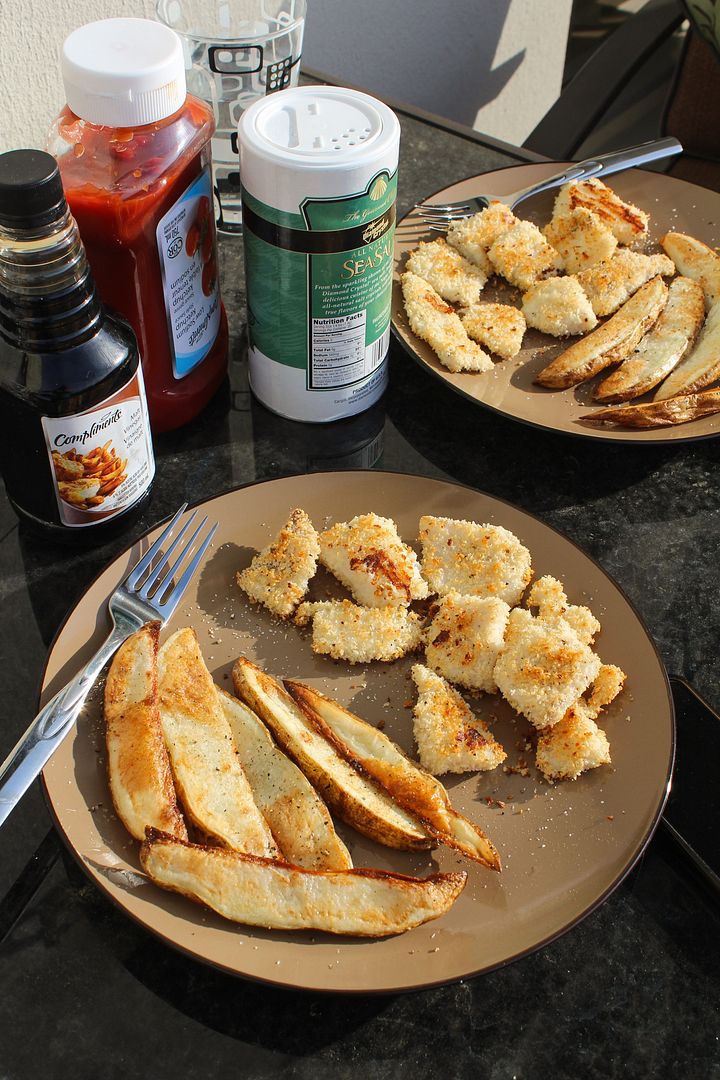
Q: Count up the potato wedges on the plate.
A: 6